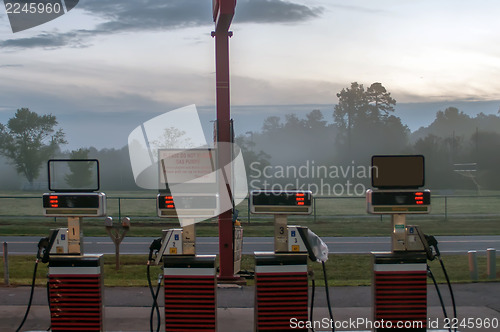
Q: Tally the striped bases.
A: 4